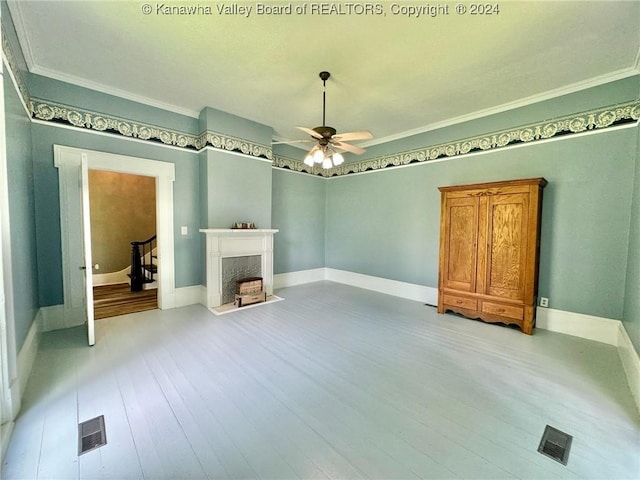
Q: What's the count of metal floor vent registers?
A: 2